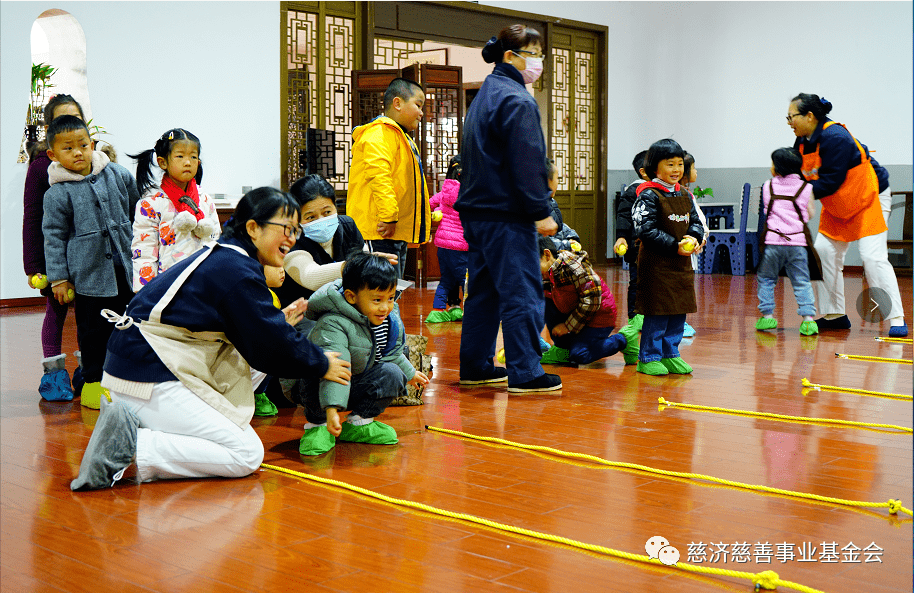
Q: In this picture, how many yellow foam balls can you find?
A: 7